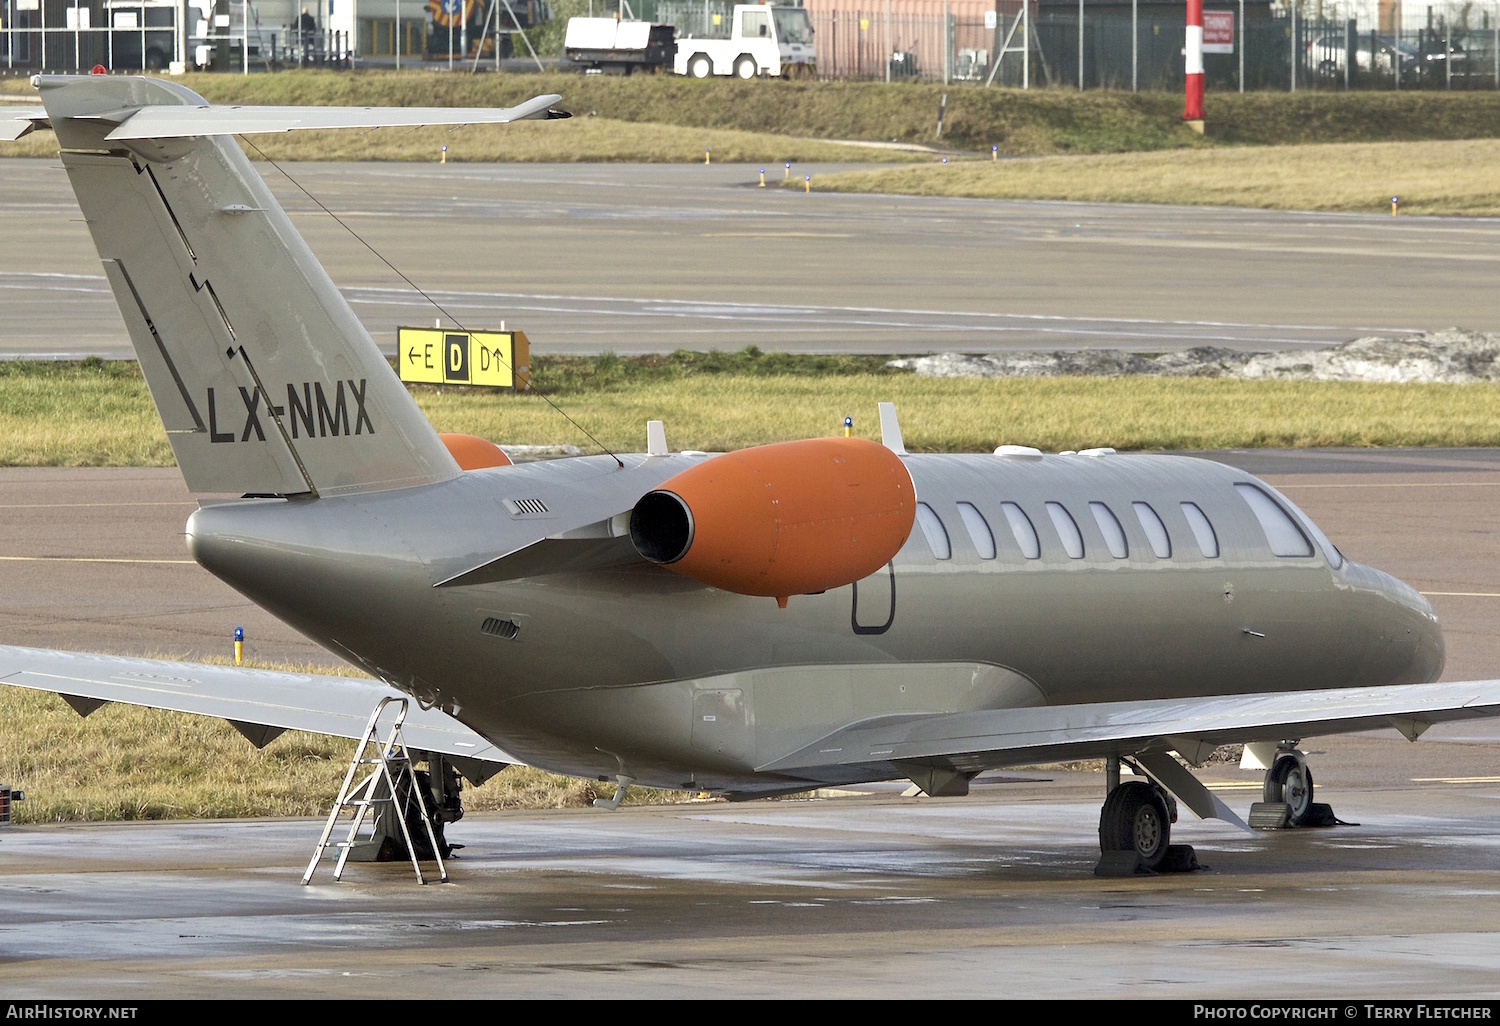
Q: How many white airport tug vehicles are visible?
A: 1